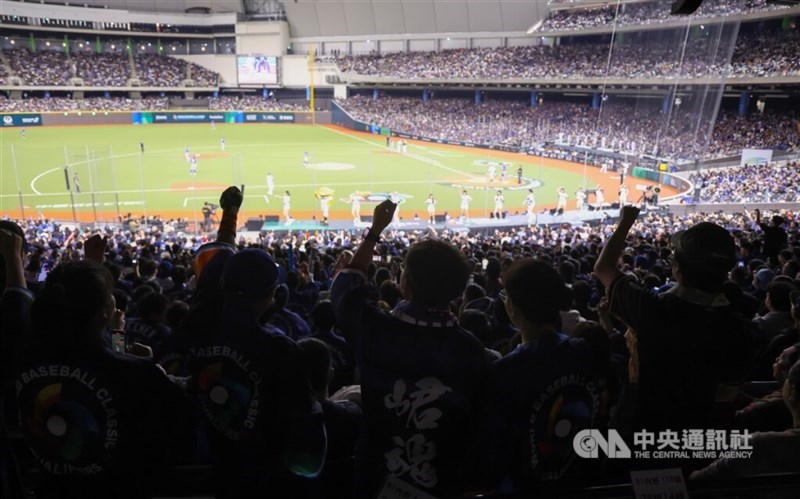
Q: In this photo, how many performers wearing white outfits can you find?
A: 12